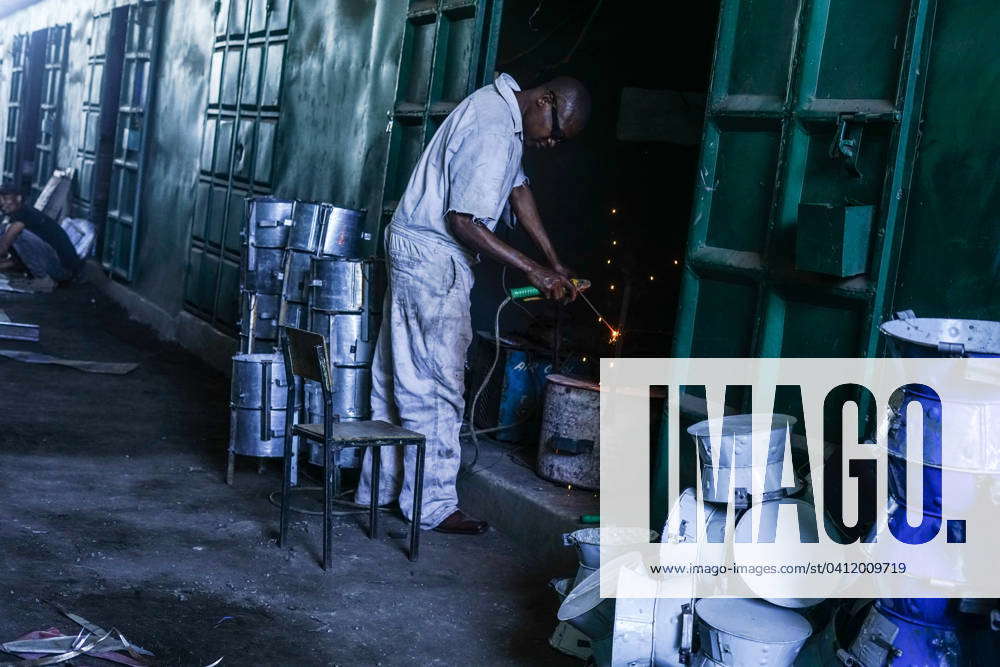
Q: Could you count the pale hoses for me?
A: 1